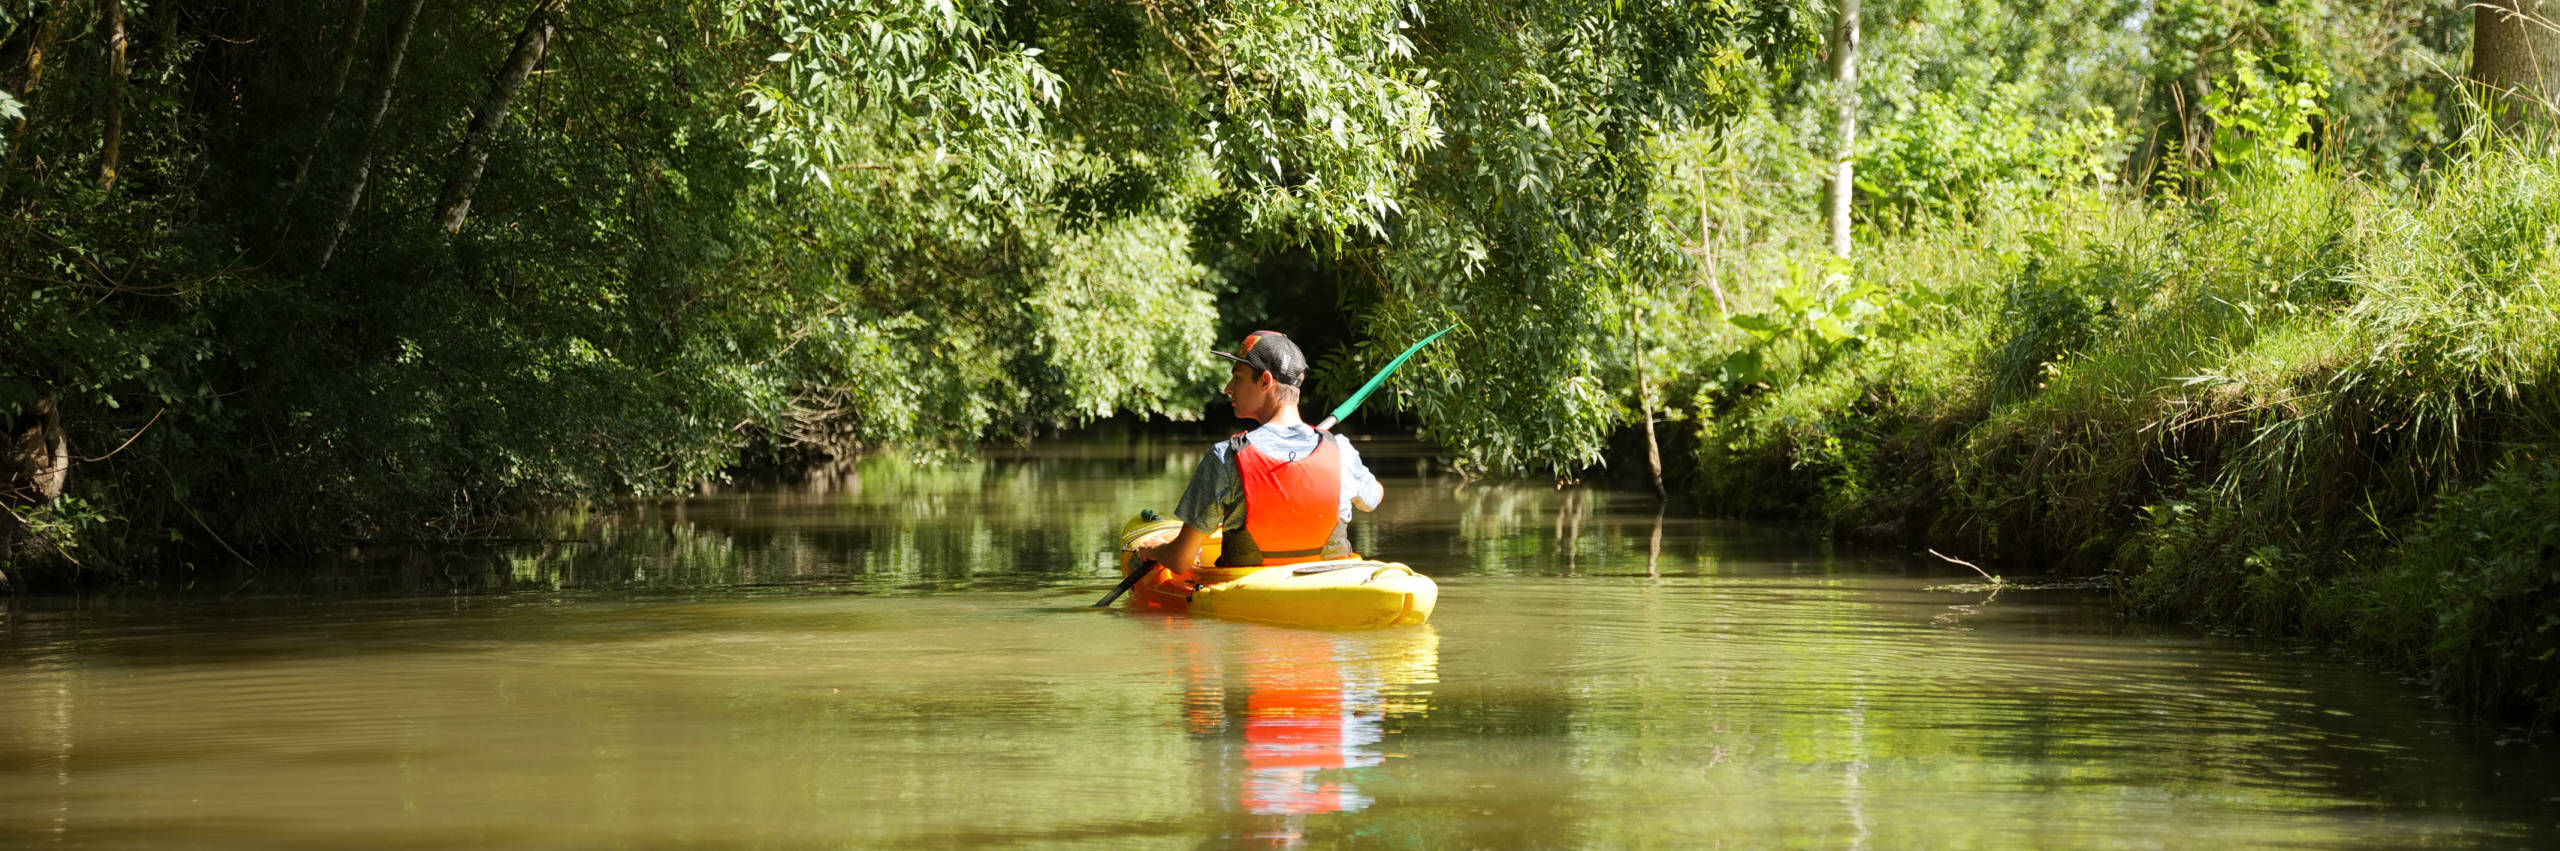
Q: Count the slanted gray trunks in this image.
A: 3